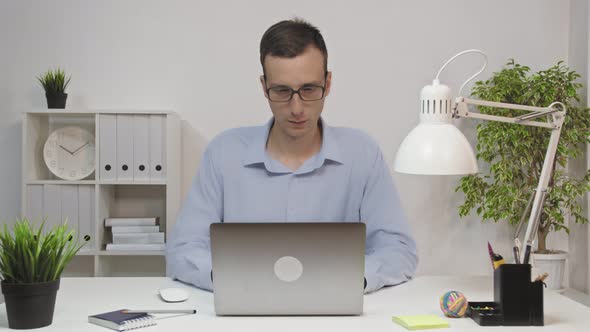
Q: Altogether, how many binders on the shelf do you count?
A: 8